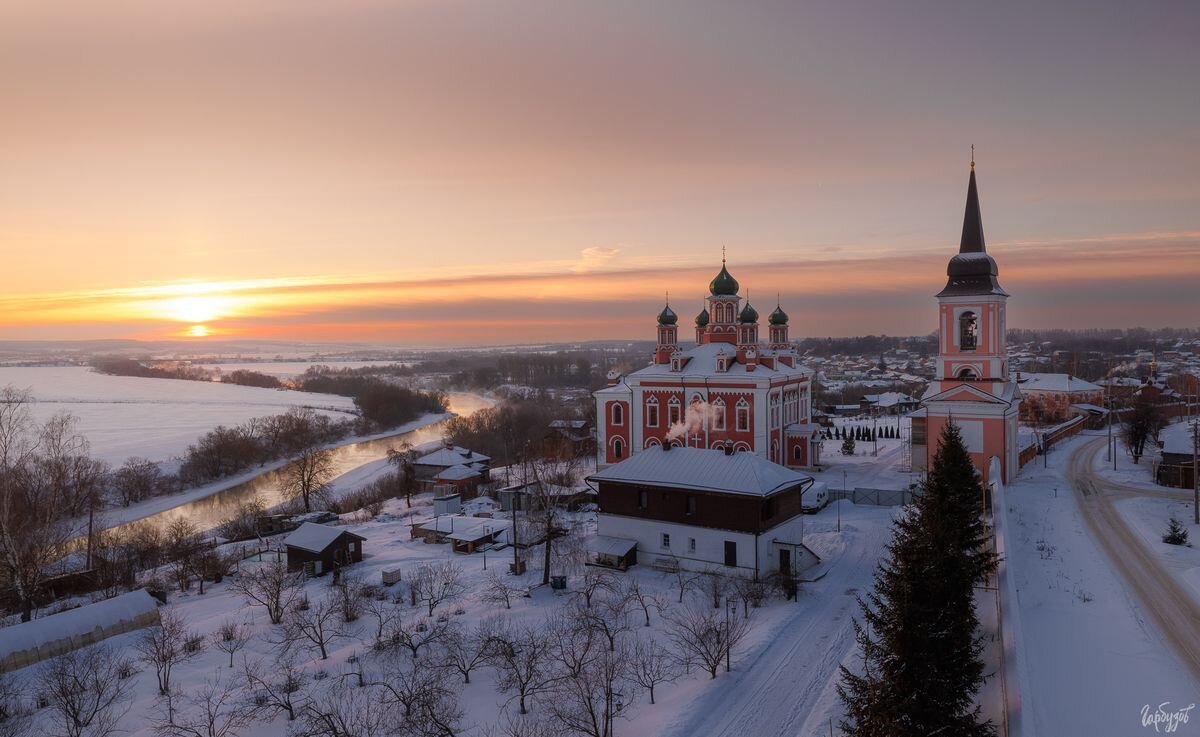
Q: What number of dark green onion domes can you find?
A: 5